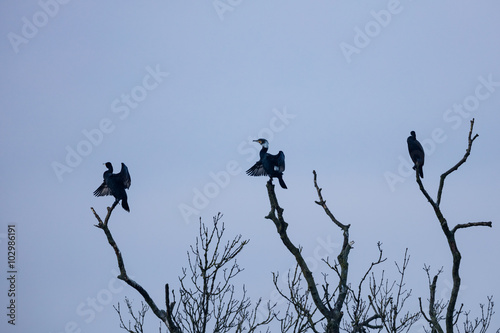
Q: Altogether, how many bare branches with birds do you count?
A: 3